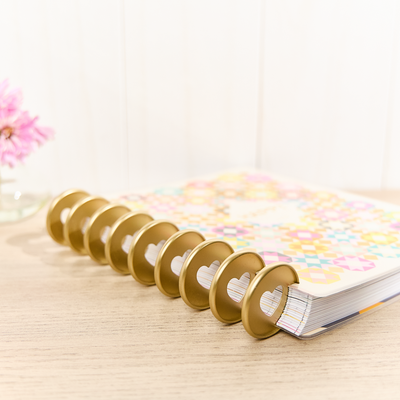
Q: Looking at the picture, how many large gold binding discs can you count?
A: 9